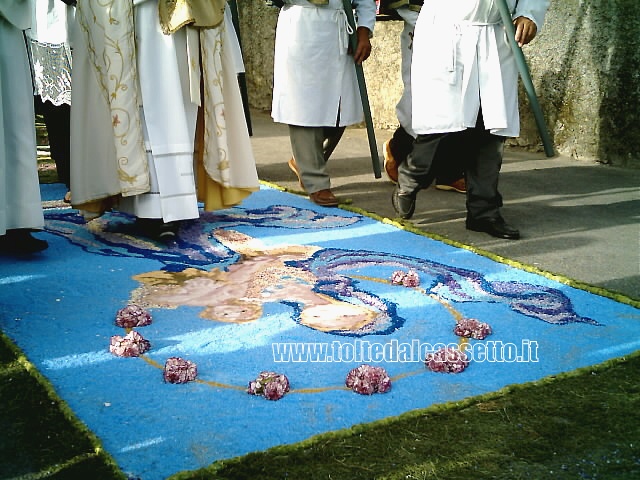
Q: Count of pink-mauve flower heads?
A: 8